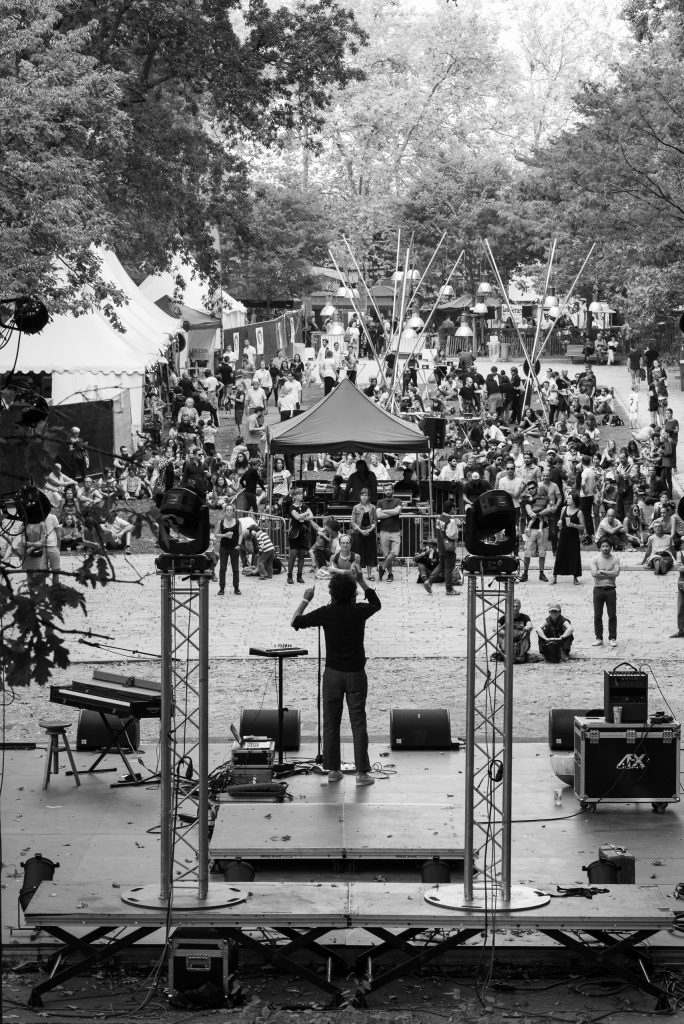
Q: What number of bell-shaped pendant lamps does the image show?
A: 15